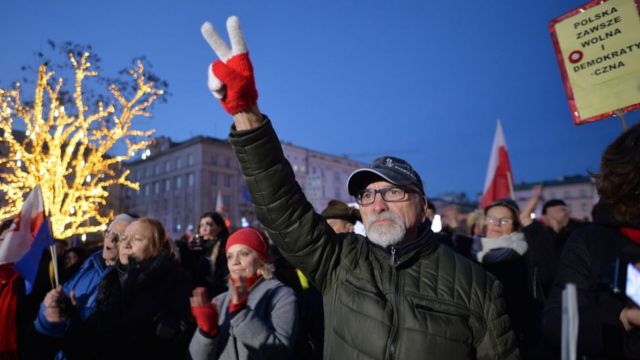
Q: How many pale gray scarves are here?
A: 1